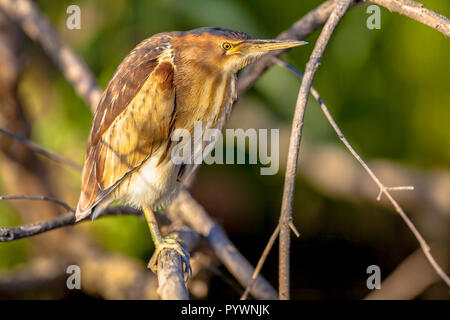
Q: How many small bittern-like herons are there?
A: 1